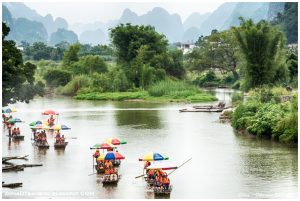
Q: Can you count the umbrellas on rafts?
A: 11